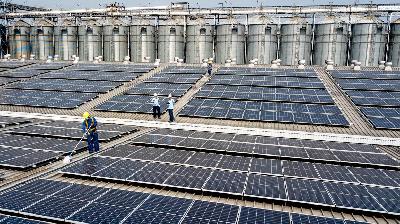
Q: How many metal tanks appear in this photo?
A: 14